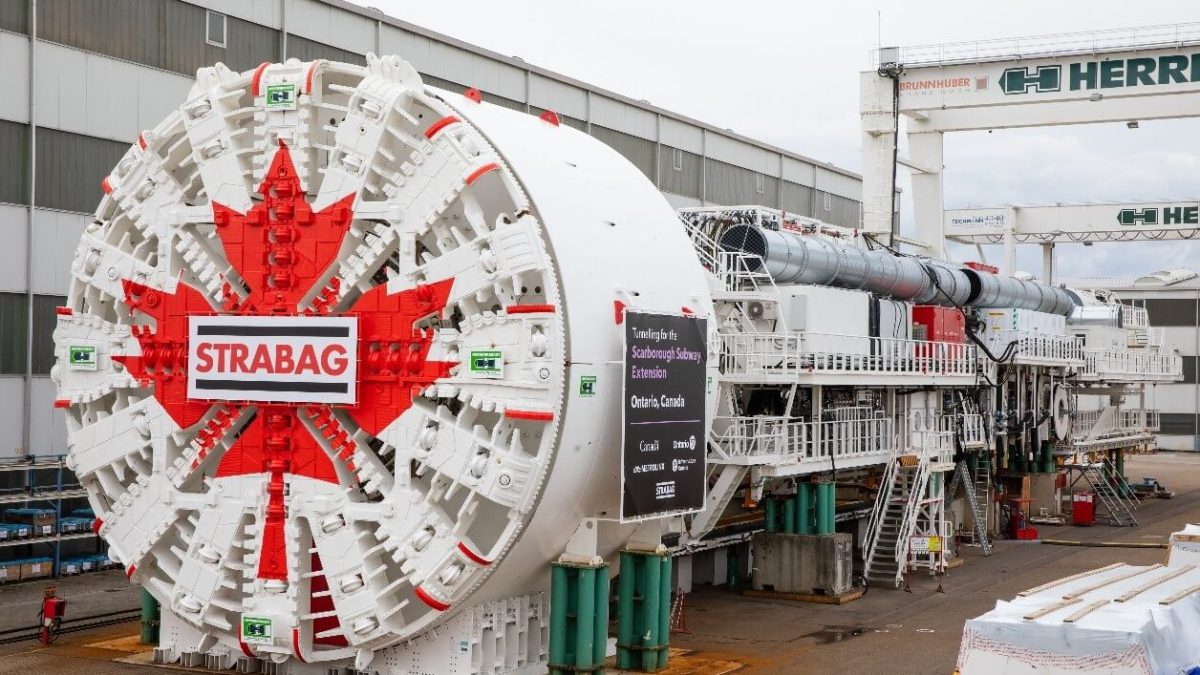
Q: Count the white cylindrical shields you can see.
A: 1